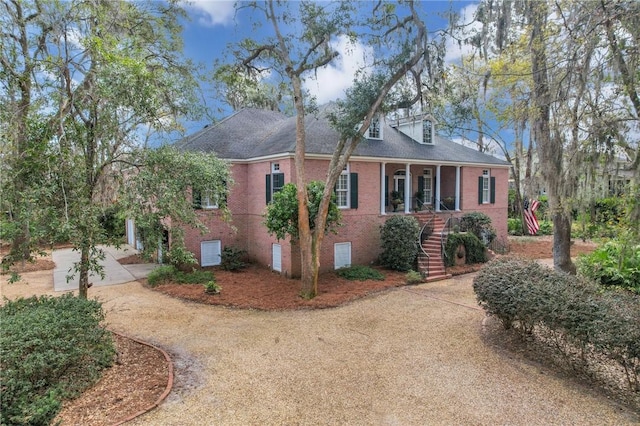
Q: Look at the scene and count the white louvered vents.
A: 3